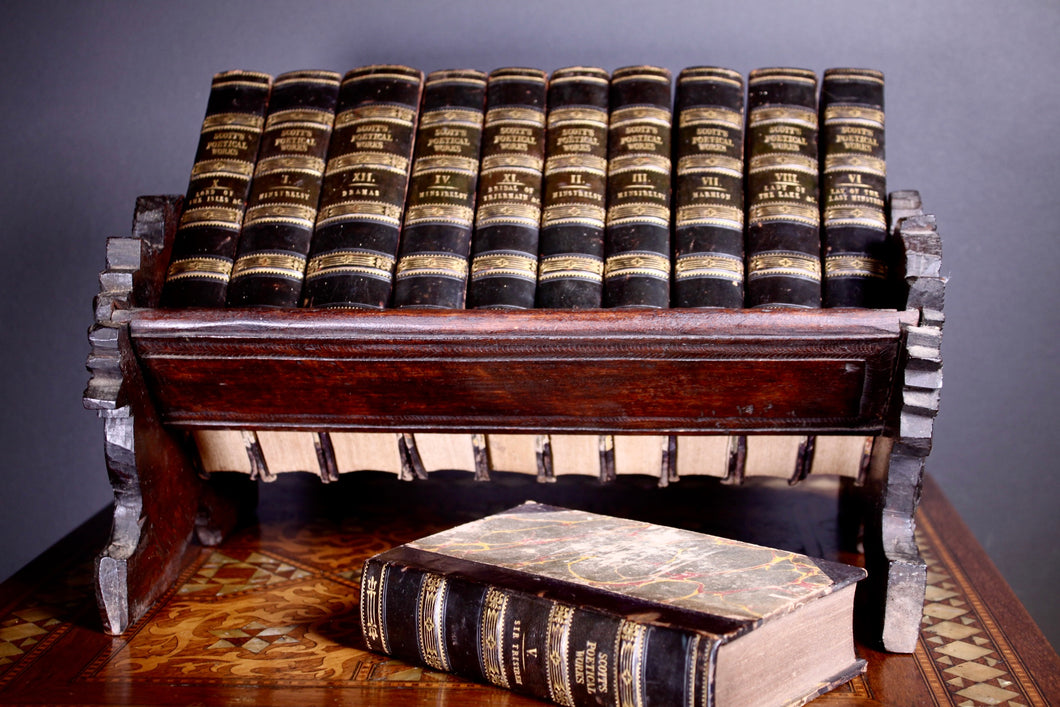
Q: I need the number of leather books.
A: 11